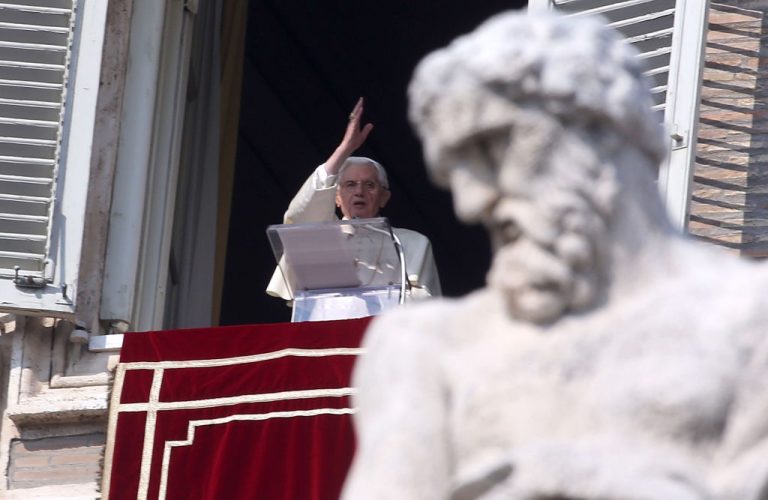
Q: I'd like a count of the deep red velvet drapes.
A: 1